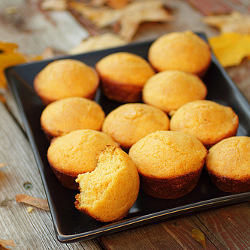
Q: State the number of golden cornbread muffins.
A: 11